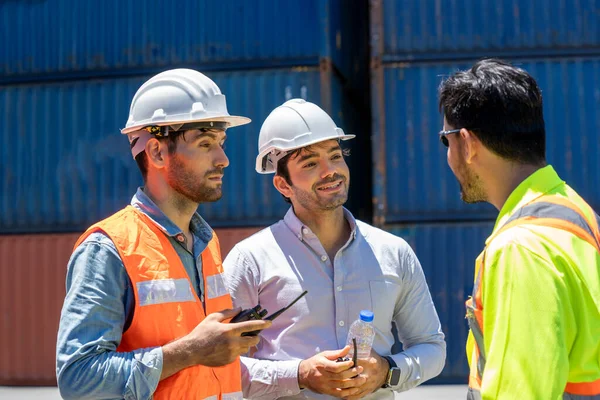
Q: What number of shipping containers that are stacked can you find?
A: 6